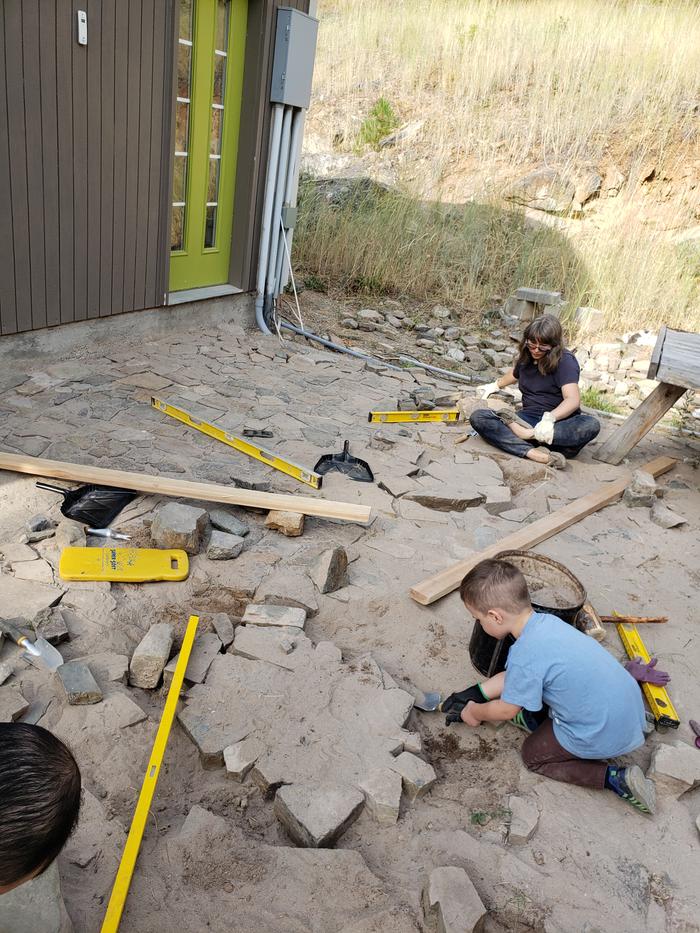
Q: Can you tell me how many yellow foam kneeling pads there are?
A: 1